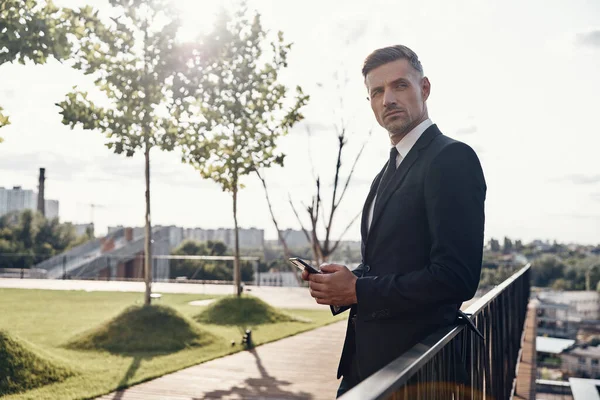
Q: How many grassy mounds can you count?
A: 3